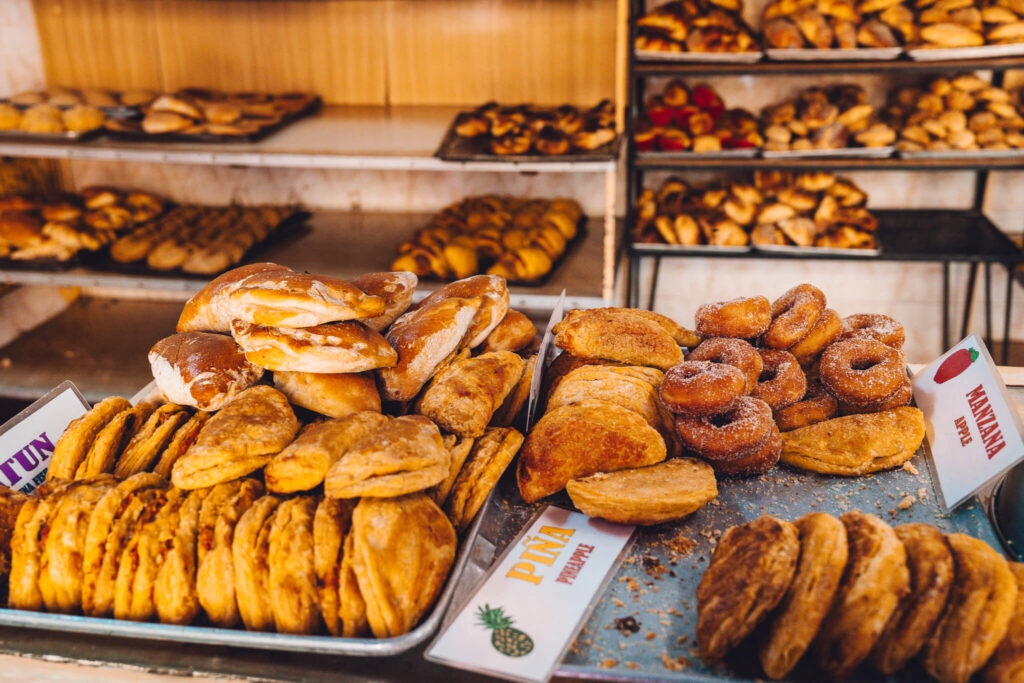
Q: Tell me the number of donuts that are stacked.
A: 12